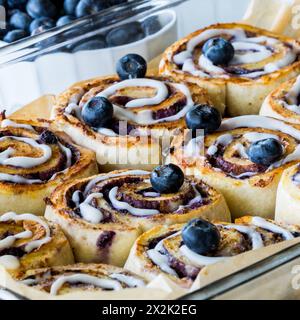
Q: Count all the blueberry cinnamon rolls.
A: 10